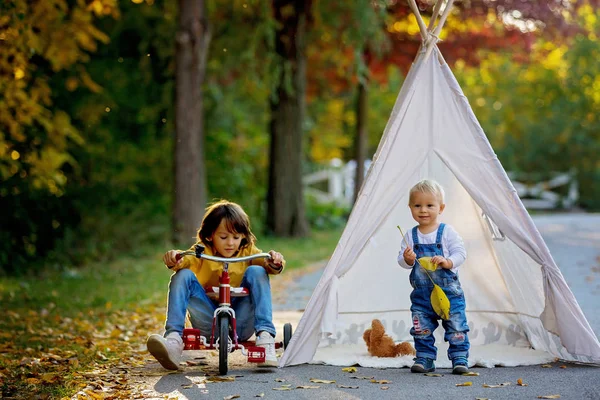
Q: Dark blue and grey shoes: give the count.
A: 2